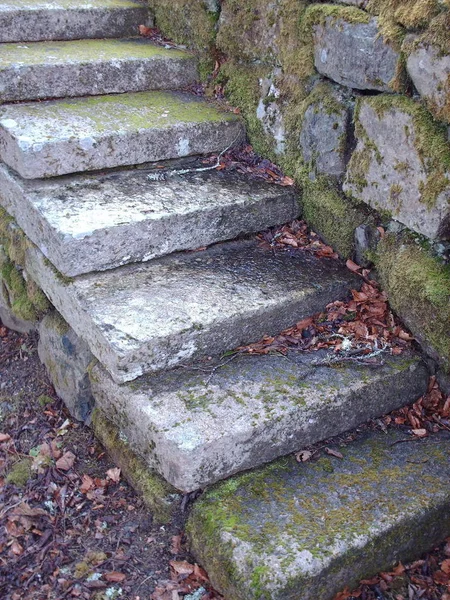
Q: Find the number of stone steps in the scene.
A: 7